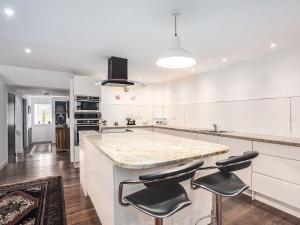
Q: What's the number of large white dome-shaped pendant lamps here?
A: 1